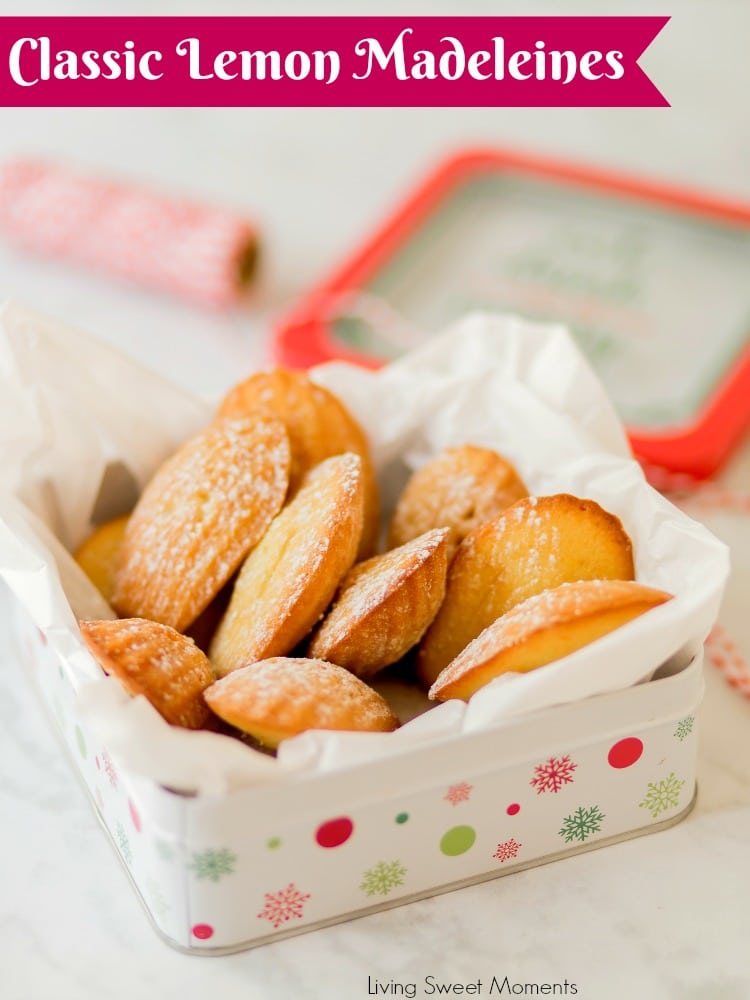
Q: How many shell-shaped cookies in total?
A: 10